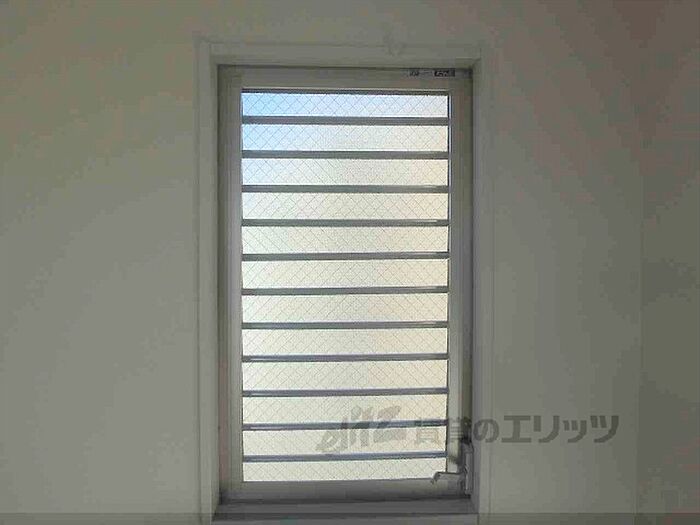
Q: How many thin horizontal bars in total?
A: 11